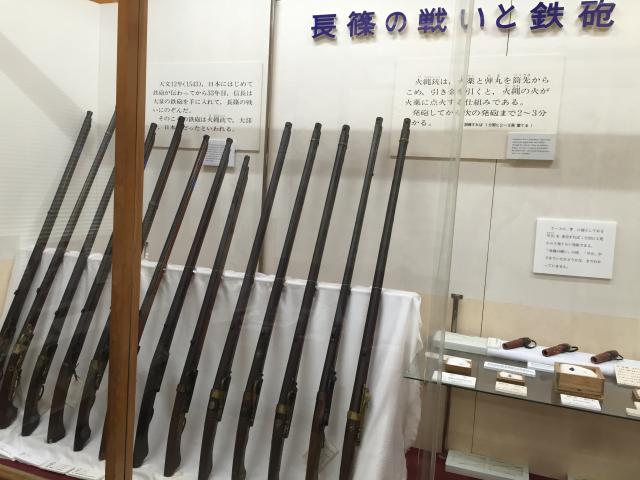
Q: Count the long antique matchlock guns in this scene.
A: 13